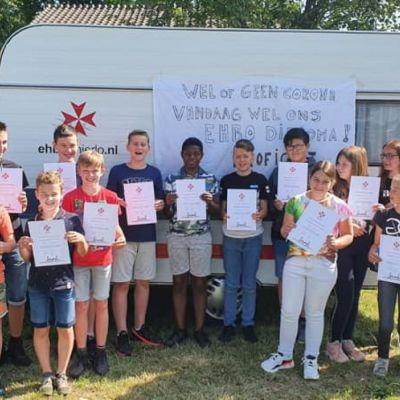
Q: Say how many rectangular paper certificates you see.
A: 11